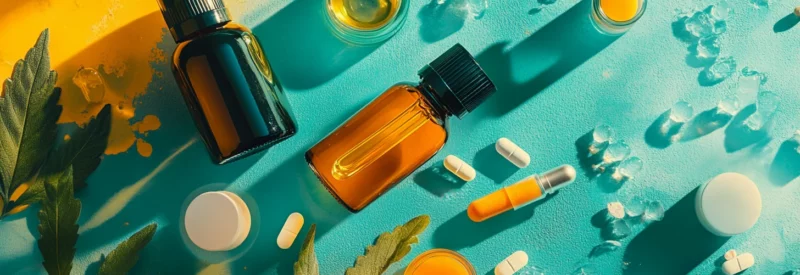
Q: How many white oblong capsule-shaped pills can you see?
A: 5